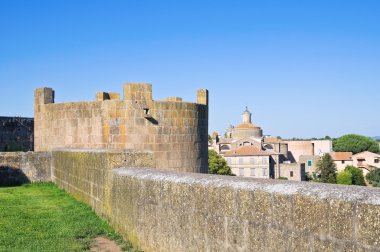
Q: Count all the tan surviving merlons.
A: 5